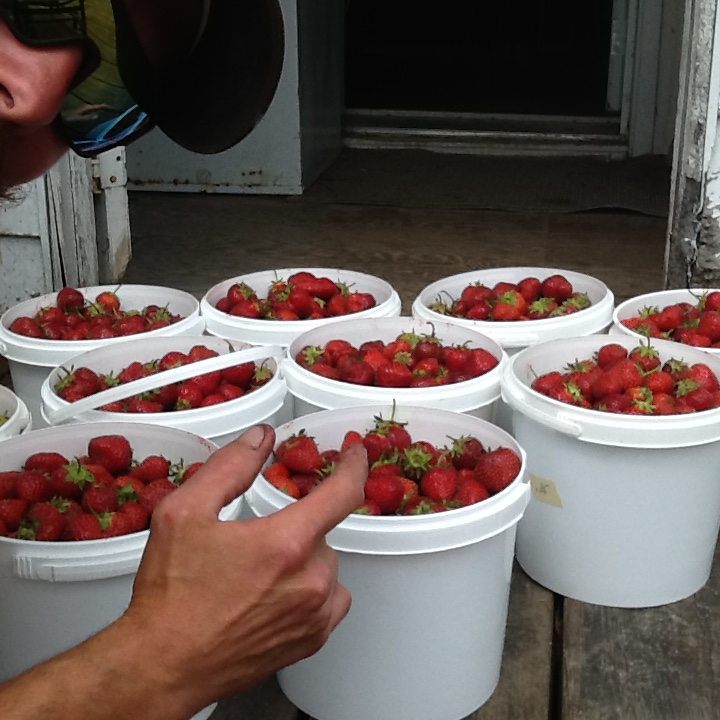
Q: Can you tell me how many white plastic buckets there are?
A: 10